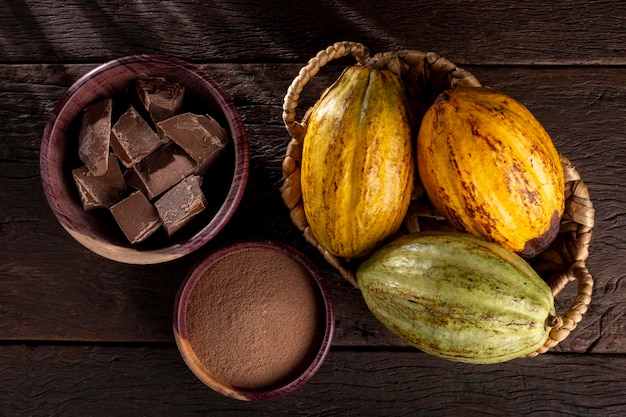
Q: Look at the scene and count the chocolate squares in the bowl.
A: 8